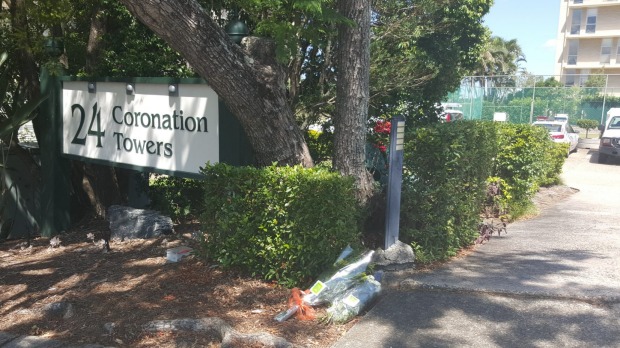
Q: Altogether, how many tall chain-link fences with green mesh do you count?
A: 1